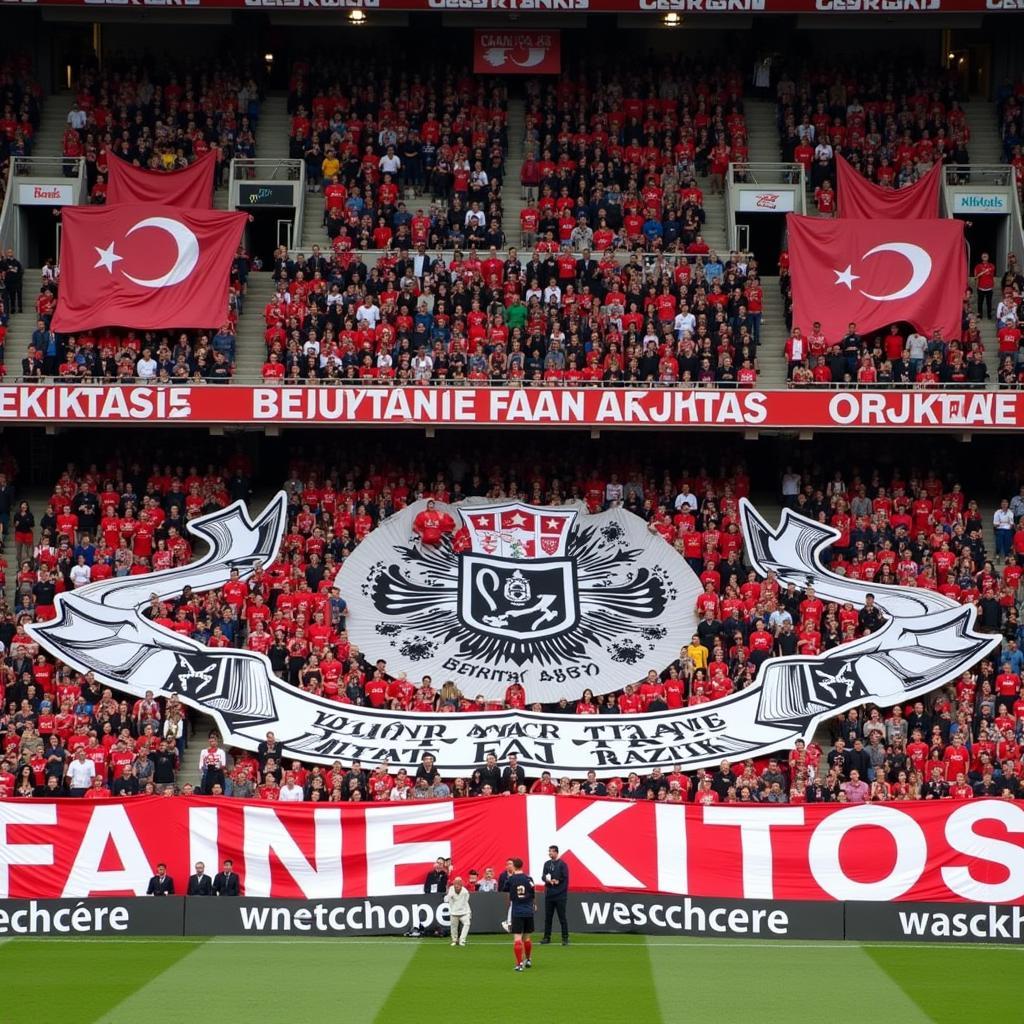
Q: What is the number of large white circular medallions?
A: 1